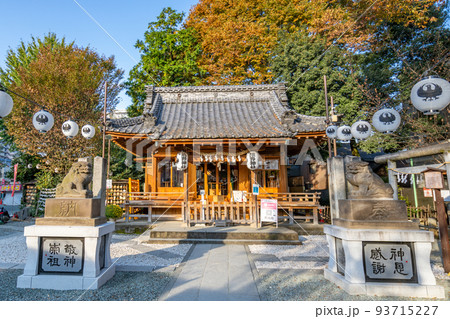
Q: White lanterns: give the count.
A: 11